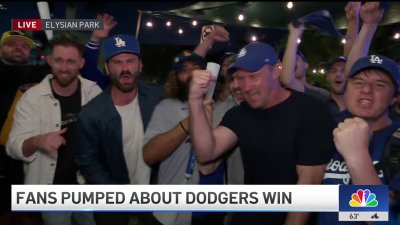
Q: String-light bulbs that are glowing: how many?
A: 12